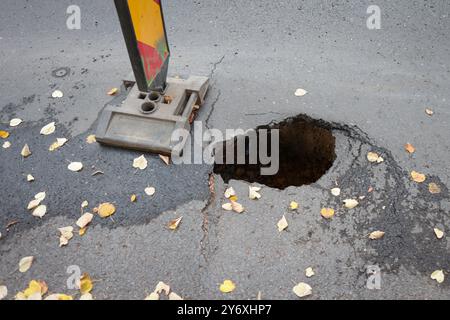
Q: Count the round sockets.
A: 2